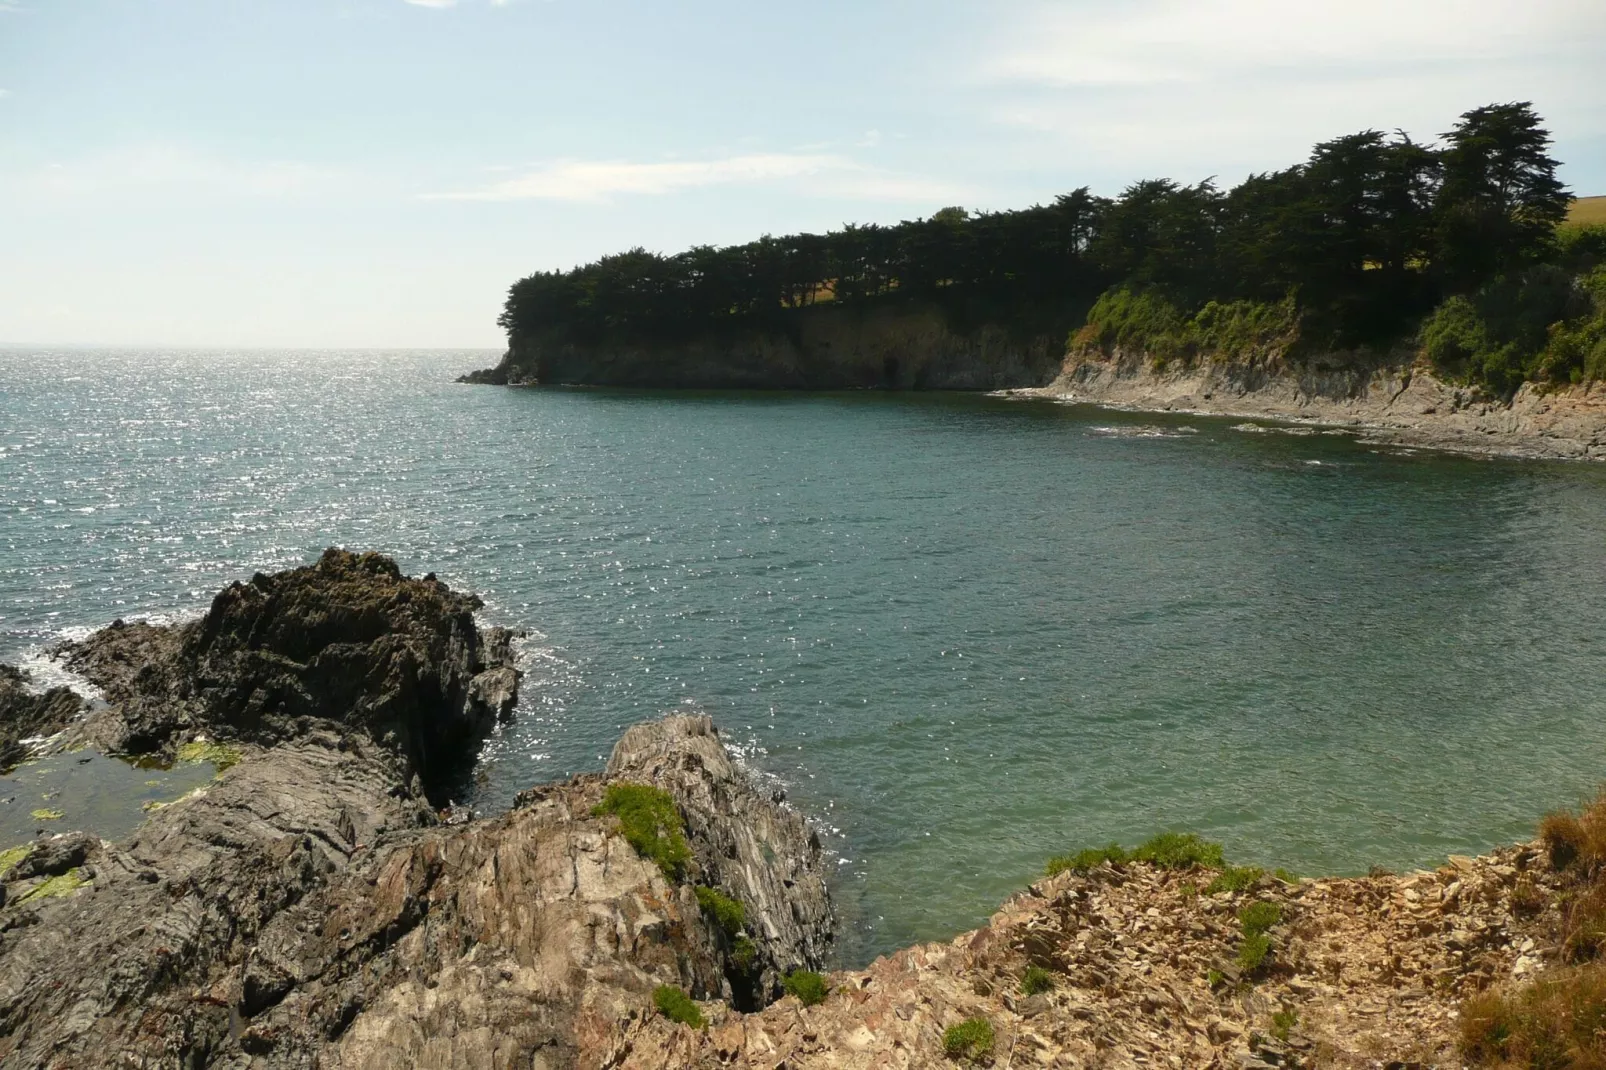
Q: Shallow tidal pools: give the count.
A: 1